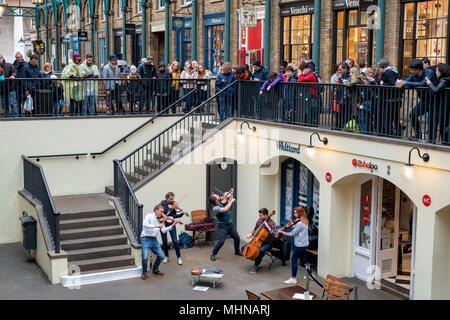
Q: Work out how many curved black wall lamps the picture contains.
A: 3